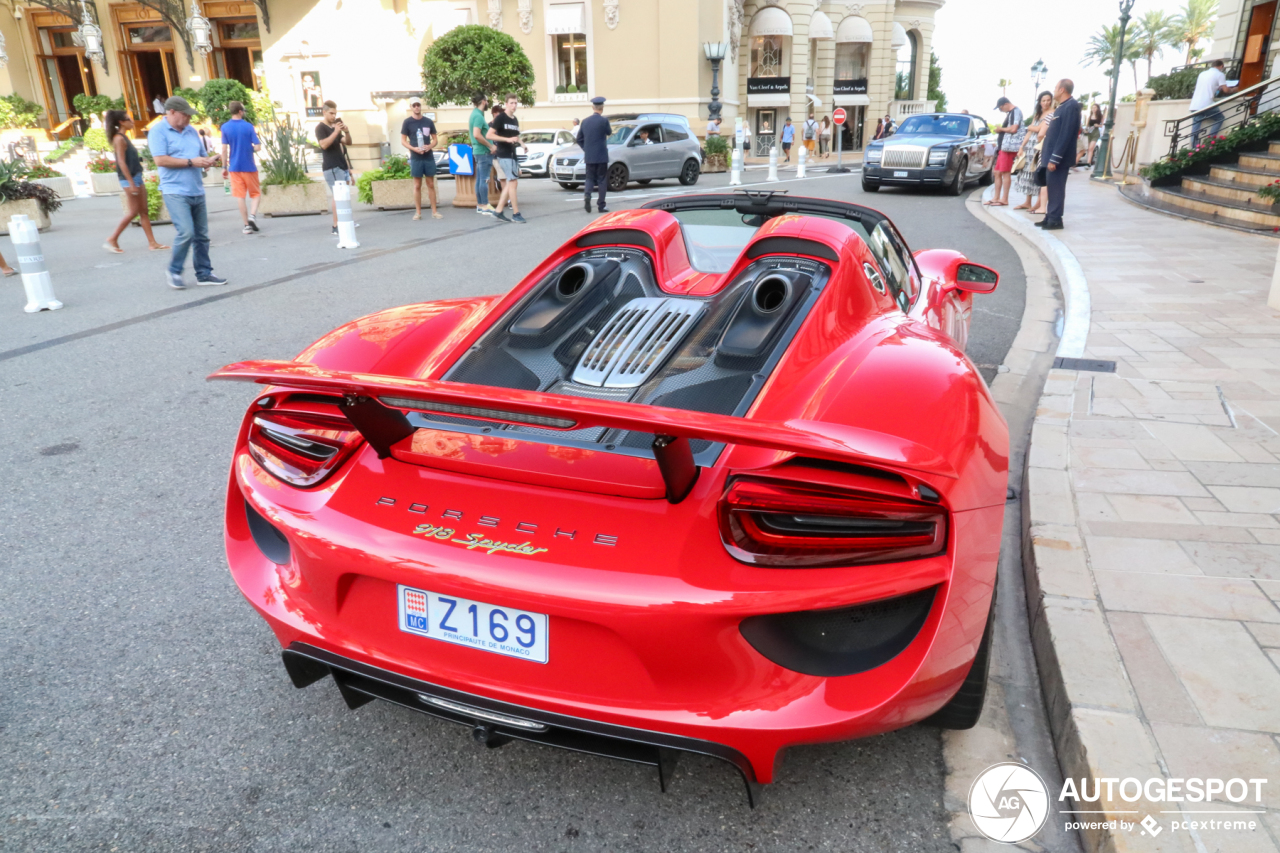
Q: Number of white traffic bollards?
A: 5